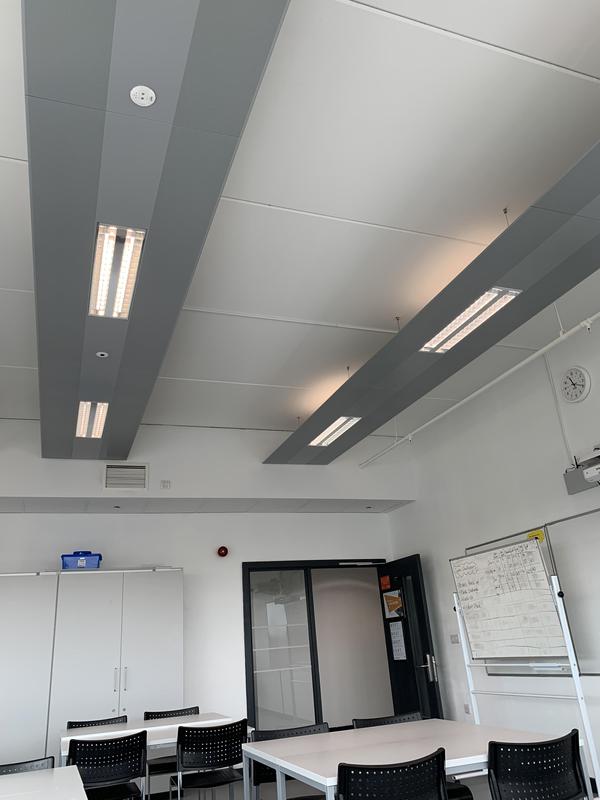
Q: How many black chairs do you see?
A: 9